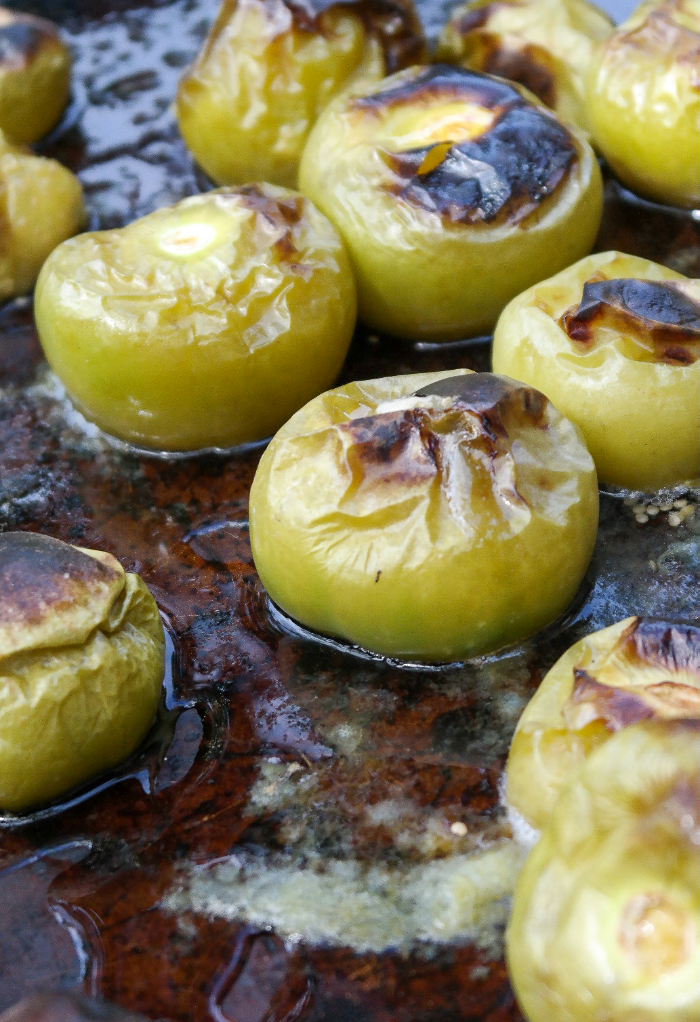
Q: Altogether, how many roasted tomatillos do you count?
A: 12